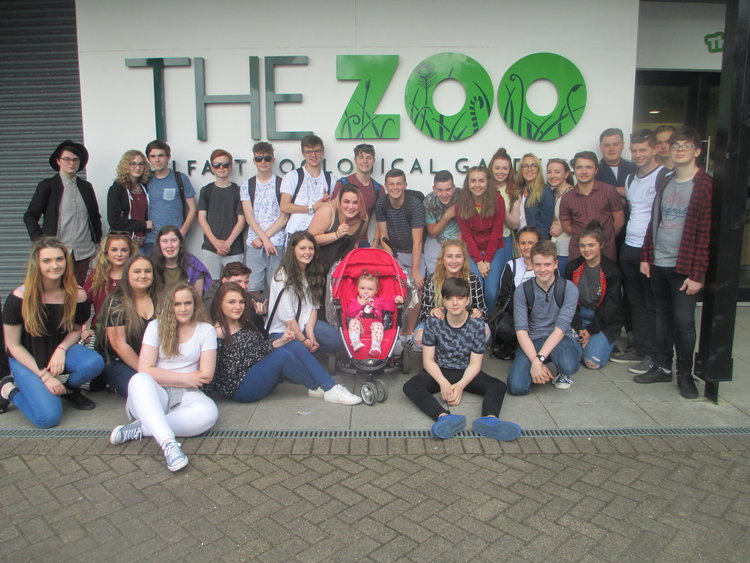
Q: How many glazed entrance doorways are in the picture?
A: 1